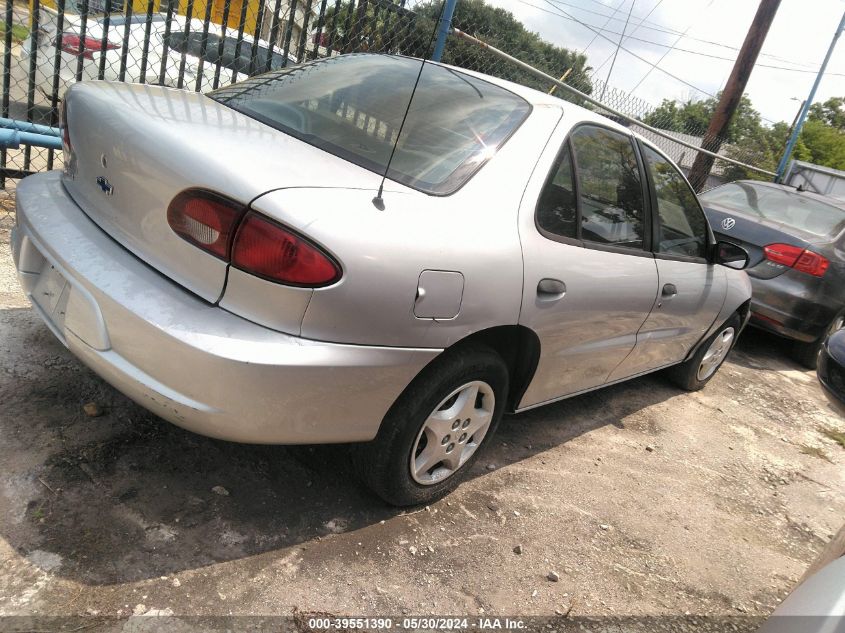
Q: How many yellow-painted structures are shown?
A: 1